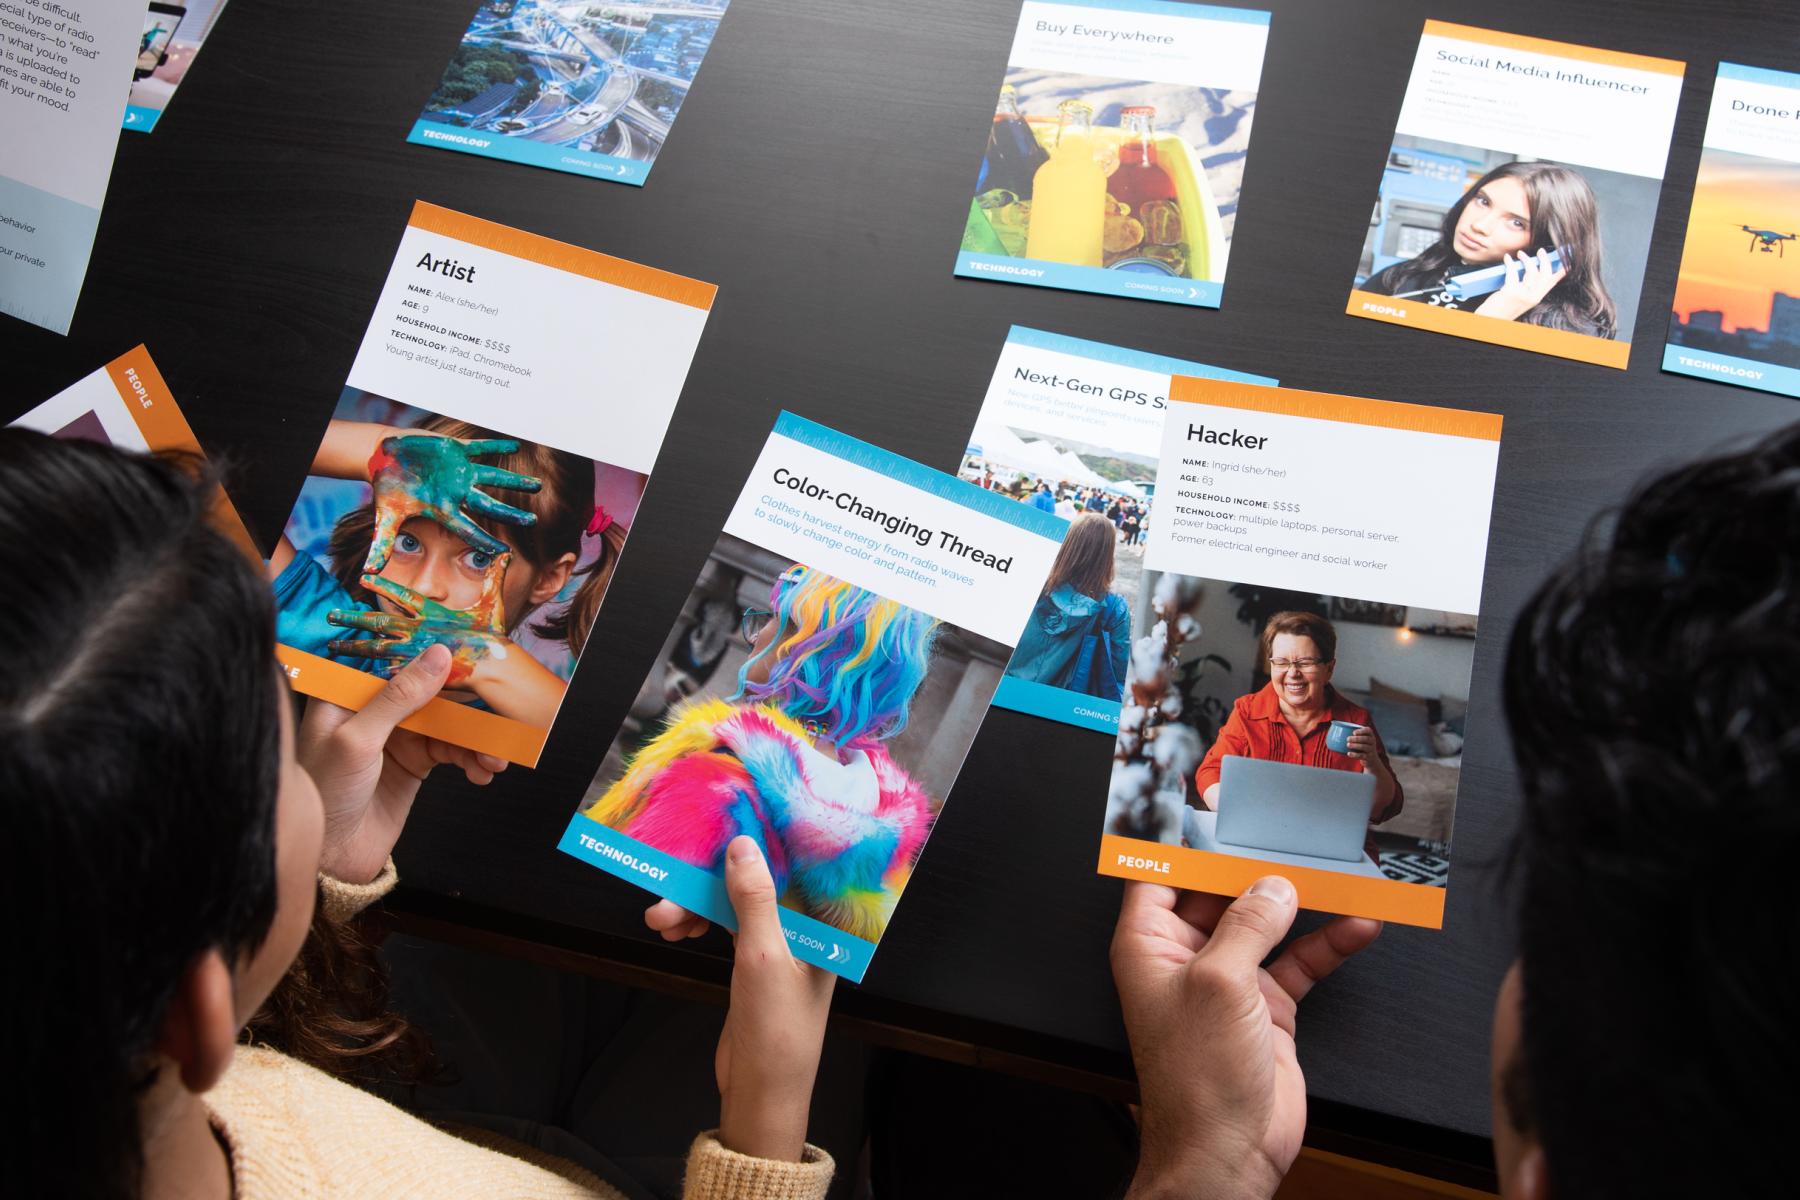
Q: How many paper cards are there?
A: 11